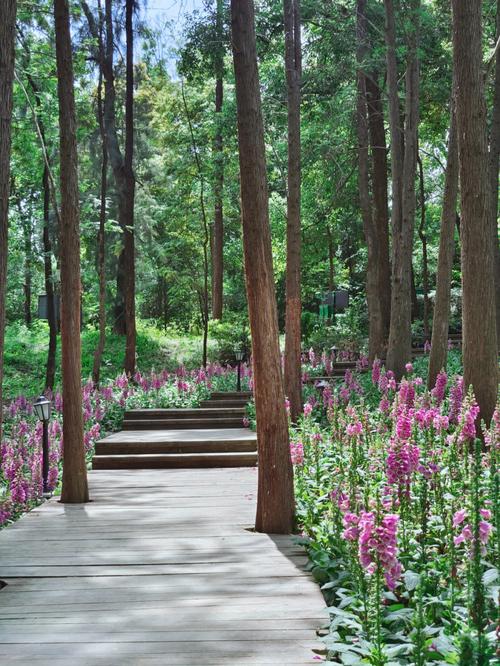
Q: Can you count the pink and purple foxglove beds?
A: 2